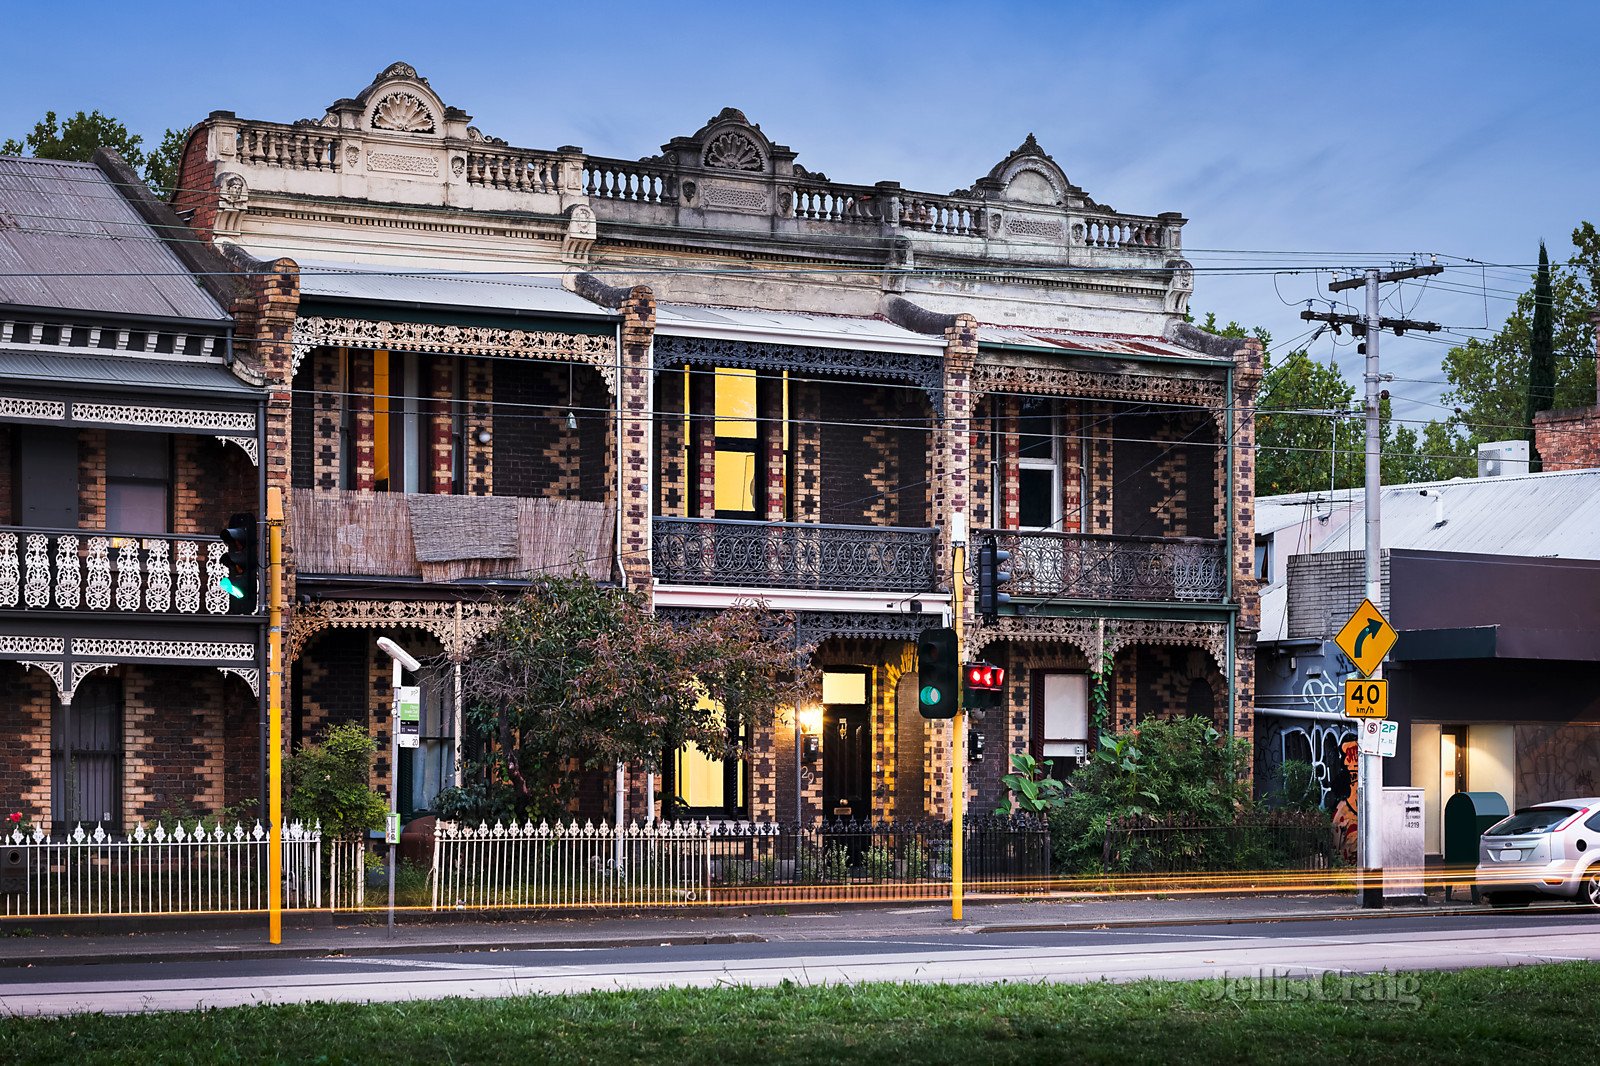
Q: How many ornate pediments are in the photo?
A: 3